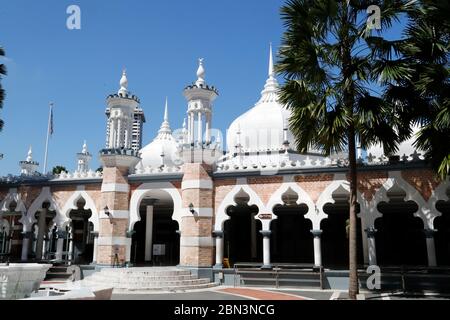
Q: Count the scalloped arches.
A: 8